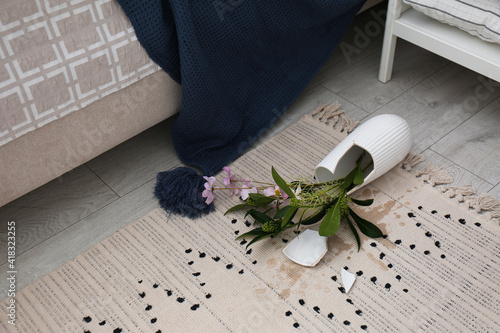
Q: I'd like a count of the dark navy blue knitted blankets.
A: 1